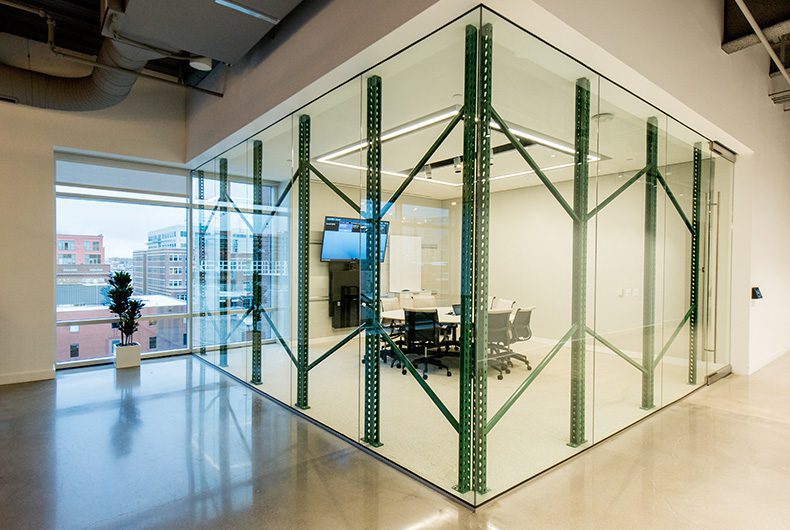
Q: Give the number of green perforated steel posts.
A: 10